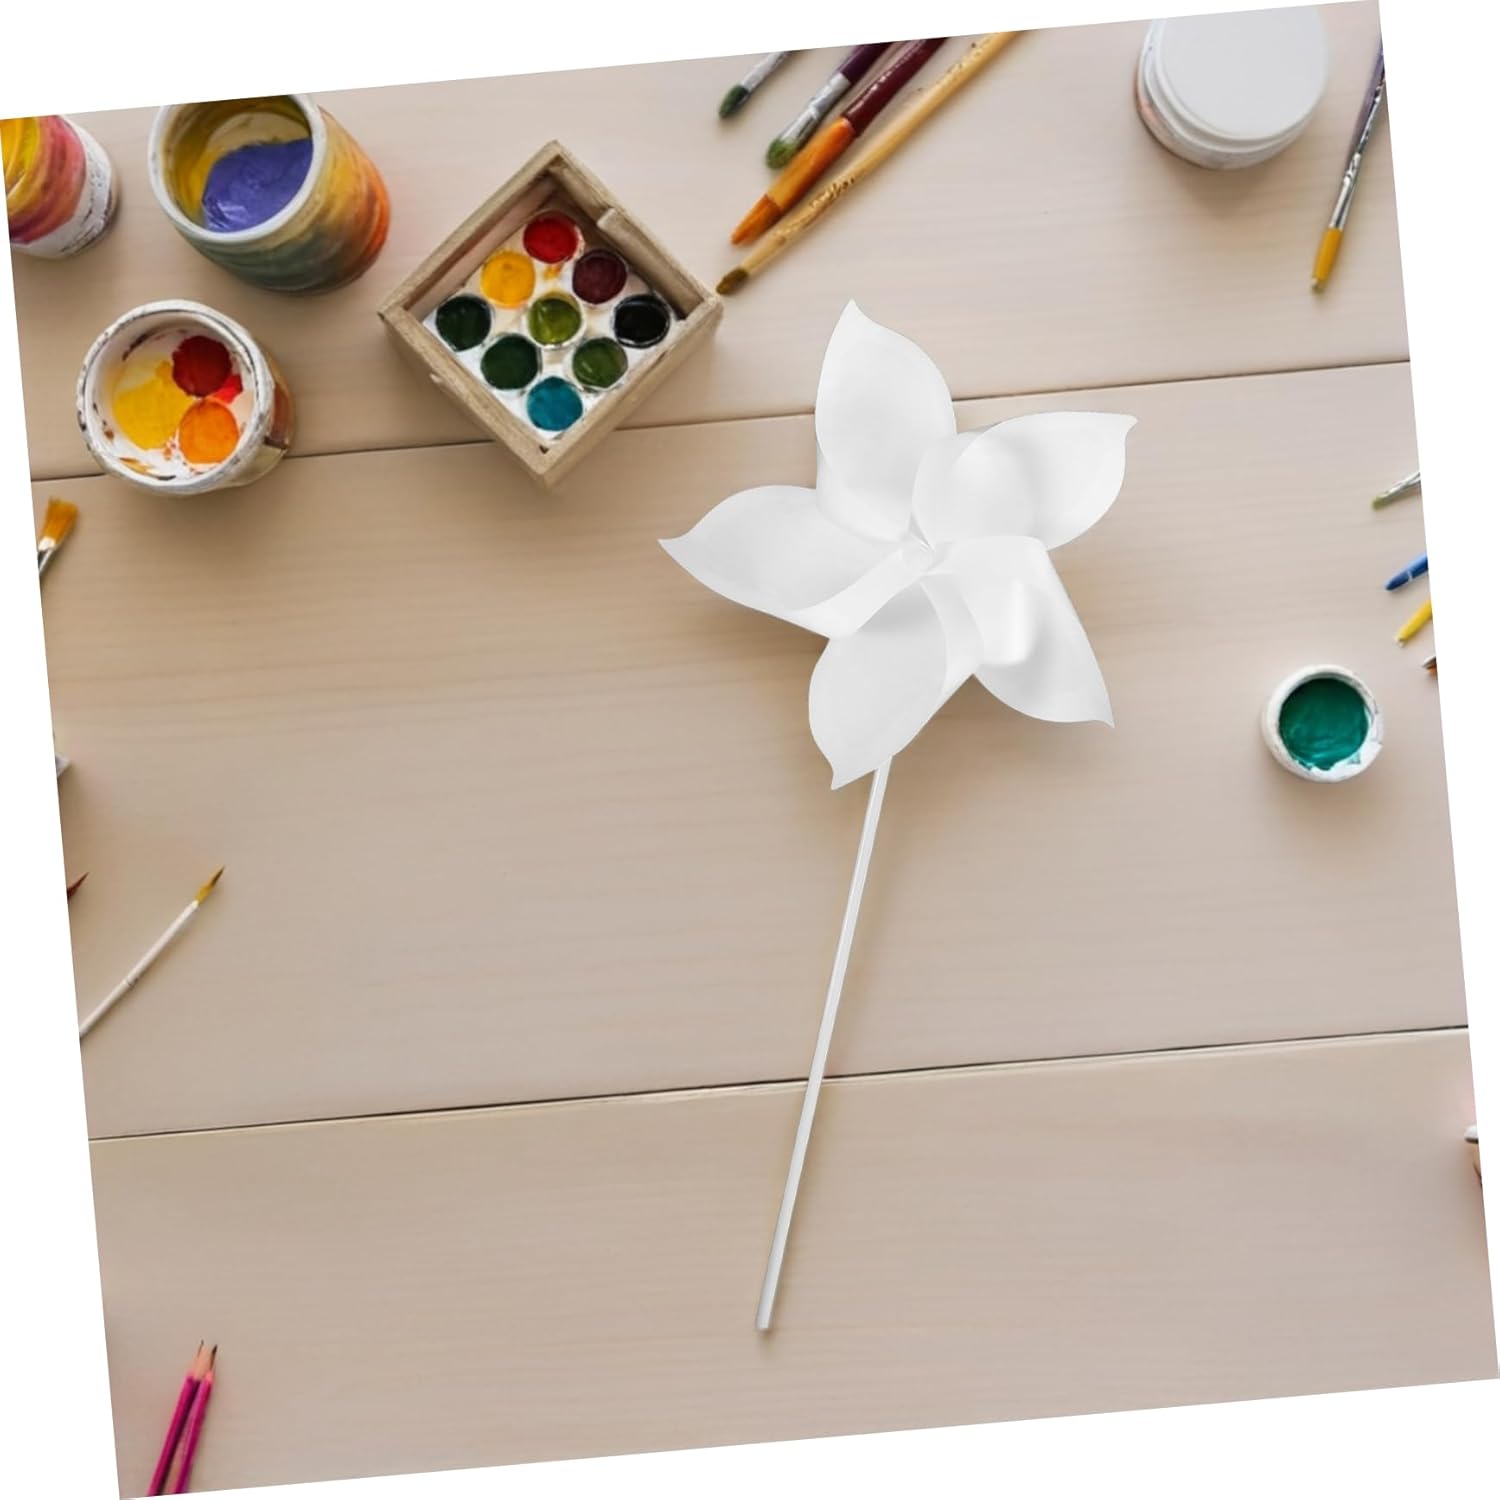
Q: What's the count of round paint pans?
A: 9